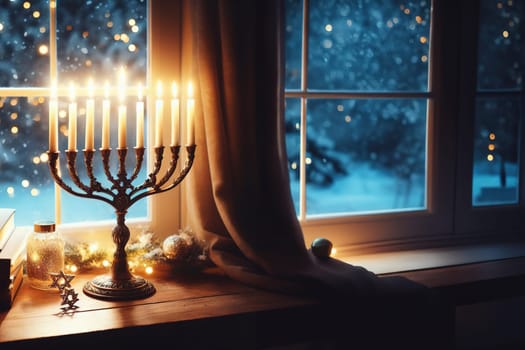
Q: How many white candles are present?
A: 9